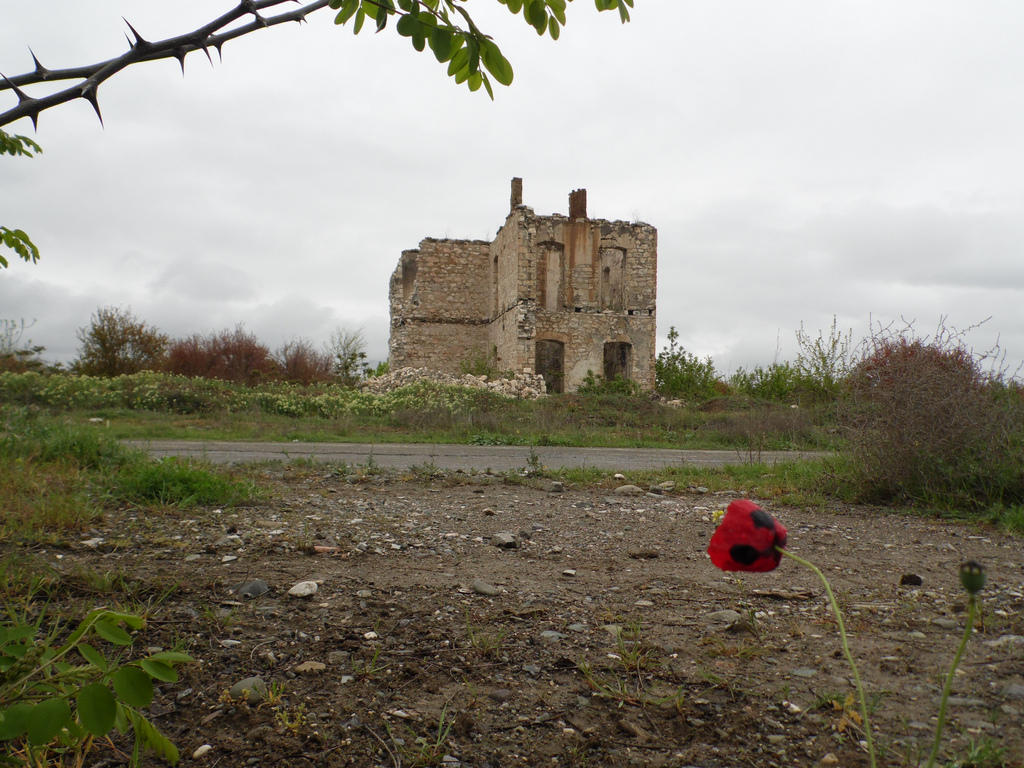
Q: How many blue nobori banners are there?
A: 0